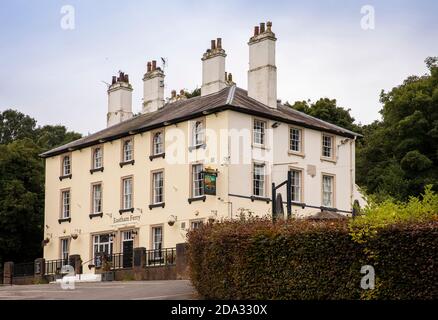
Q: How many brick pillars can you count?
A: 5